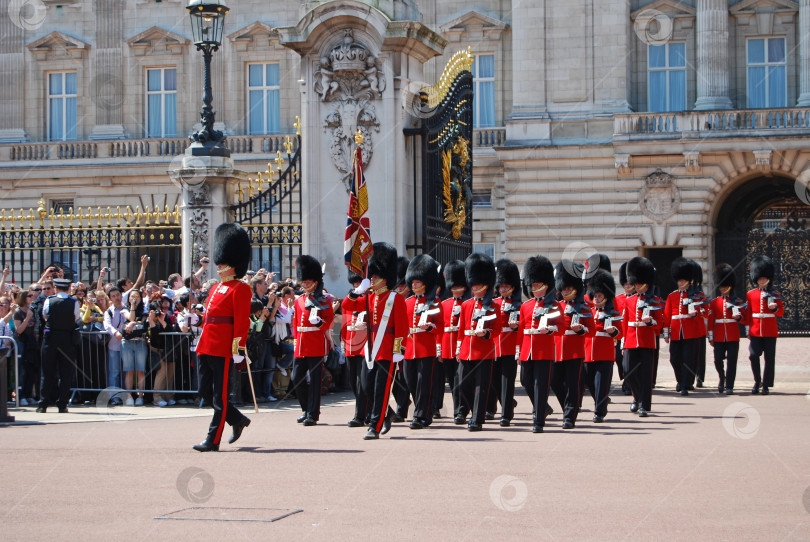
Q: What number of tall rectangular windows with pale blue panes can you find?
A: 6